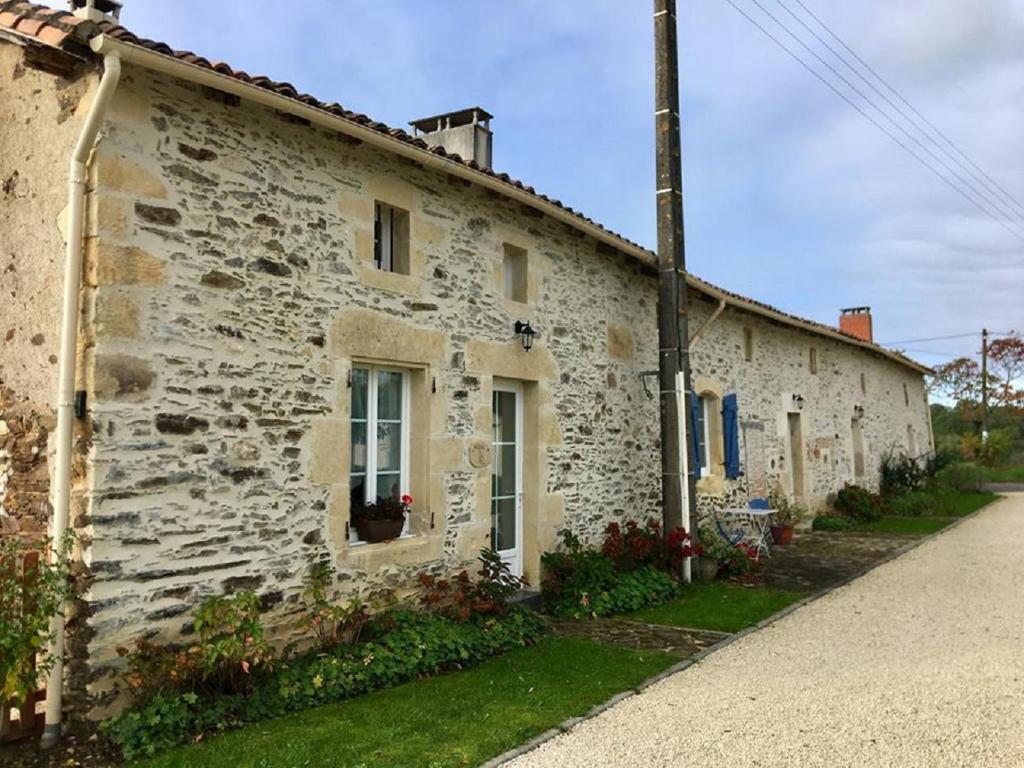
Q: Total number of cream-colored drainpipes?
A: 2